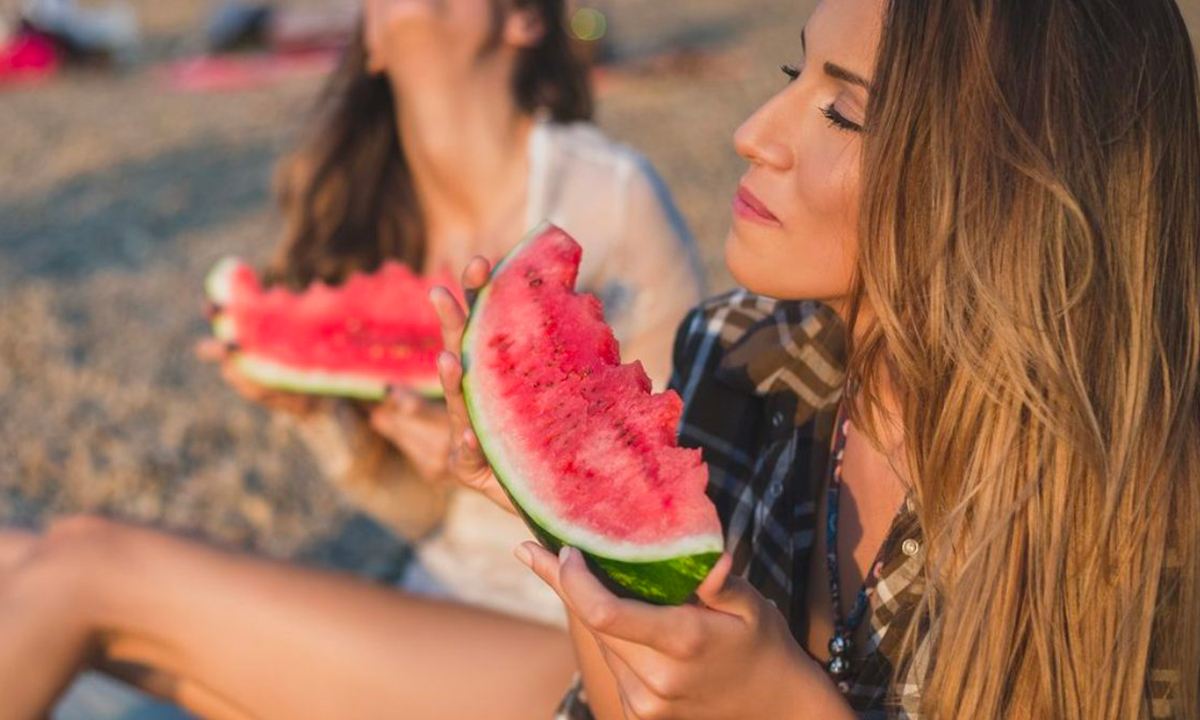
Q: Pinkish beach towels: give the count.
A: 2